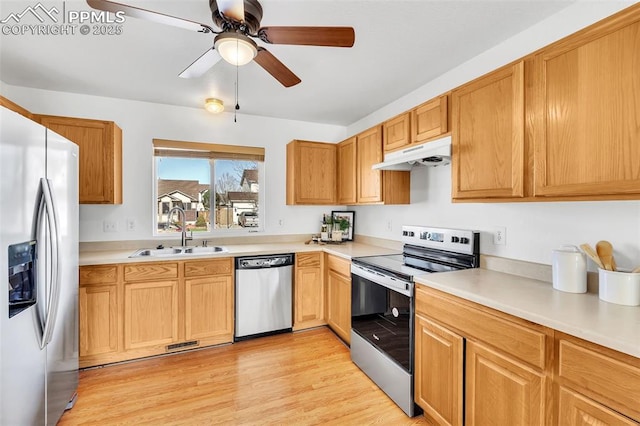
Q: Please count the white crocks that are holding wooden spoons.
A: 1